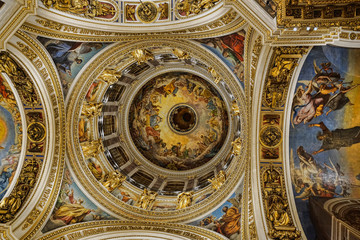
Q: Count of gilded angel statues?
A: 12